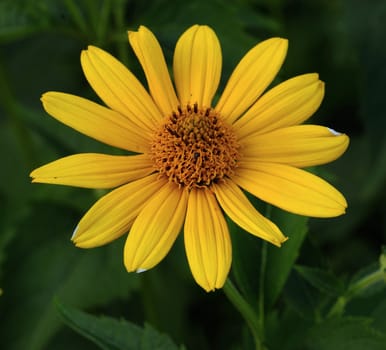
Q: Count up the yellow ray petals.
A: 13